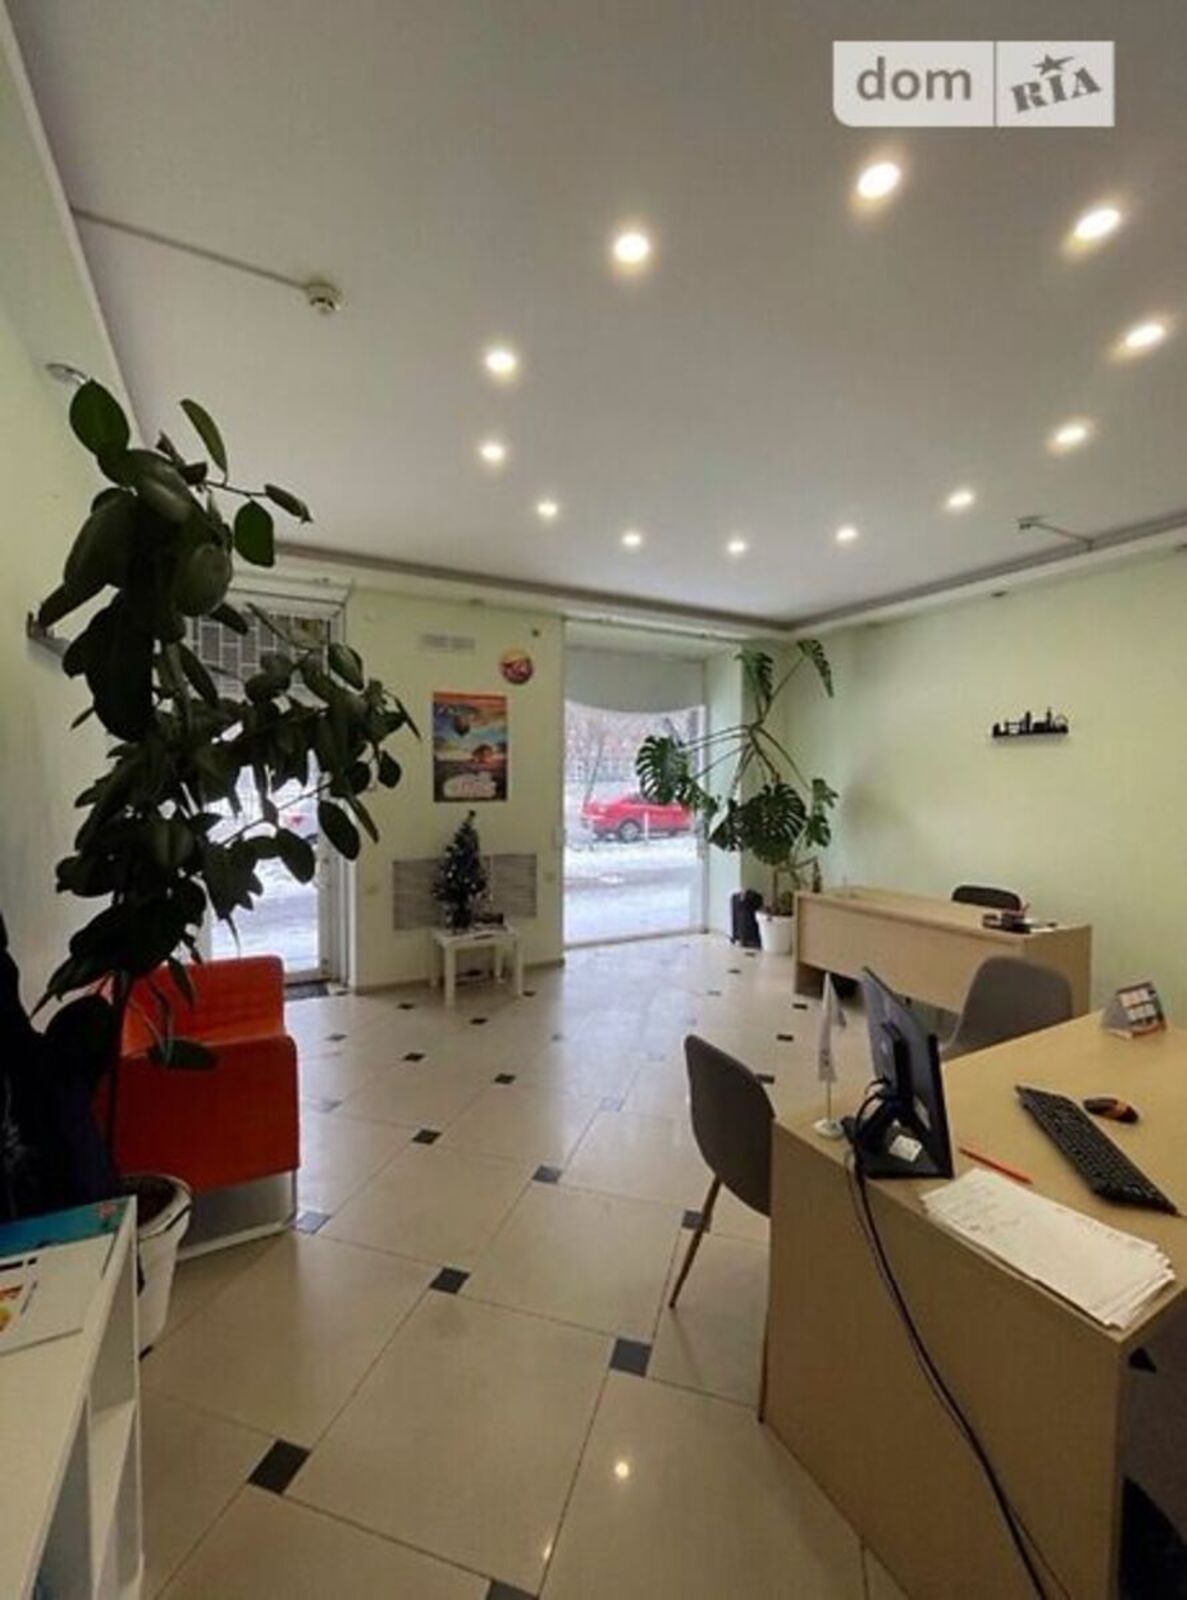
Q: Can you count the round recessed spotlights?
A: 12